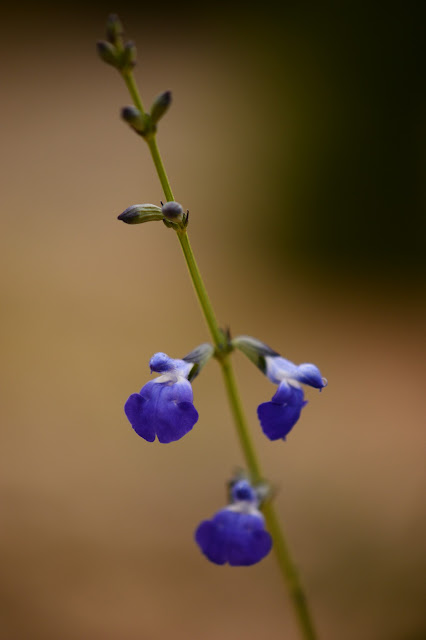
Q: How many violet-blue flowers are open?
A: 3